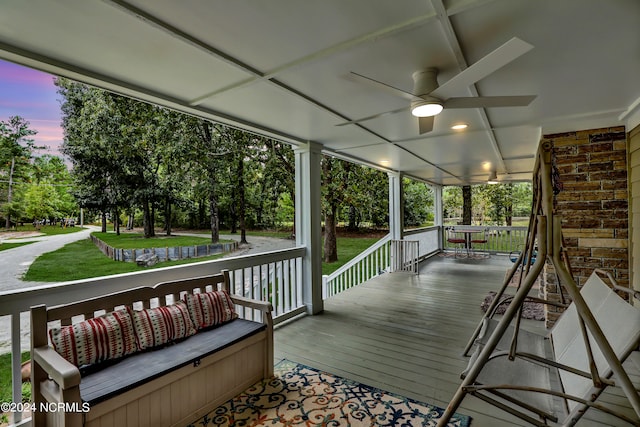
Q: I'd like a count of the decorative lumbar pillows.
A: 3